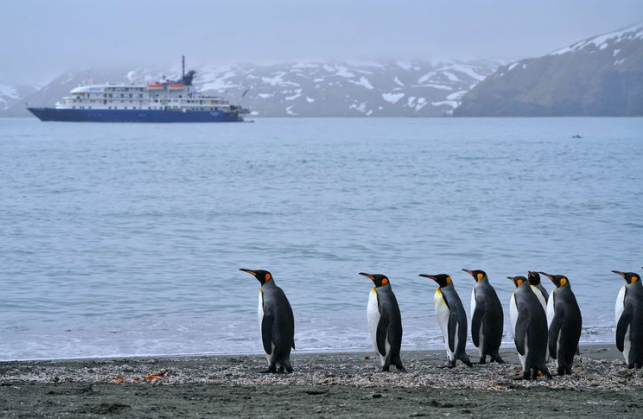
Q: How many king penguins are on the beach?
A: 8